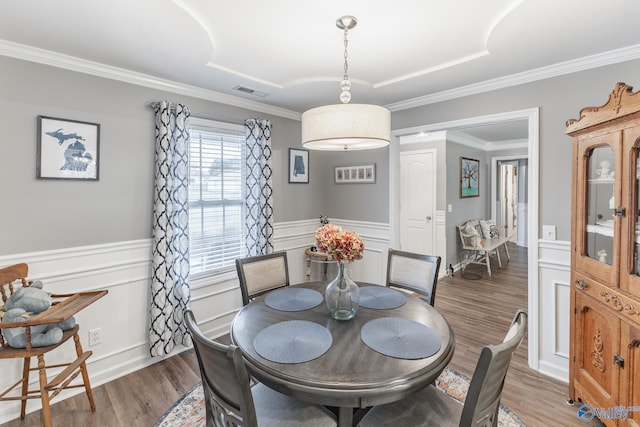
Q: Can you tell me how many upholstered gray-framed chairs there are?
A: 4